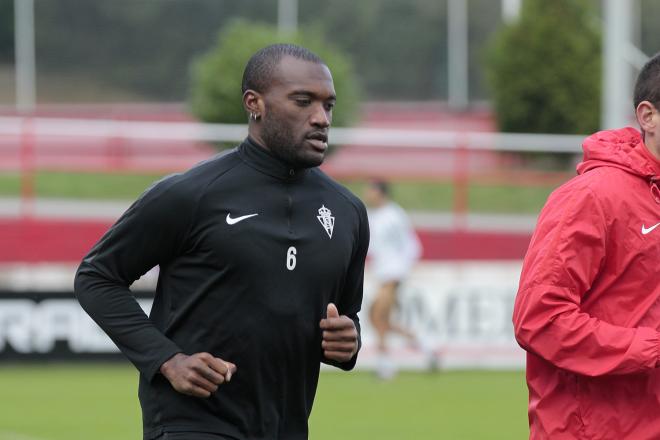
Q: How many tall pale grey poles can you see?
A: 5